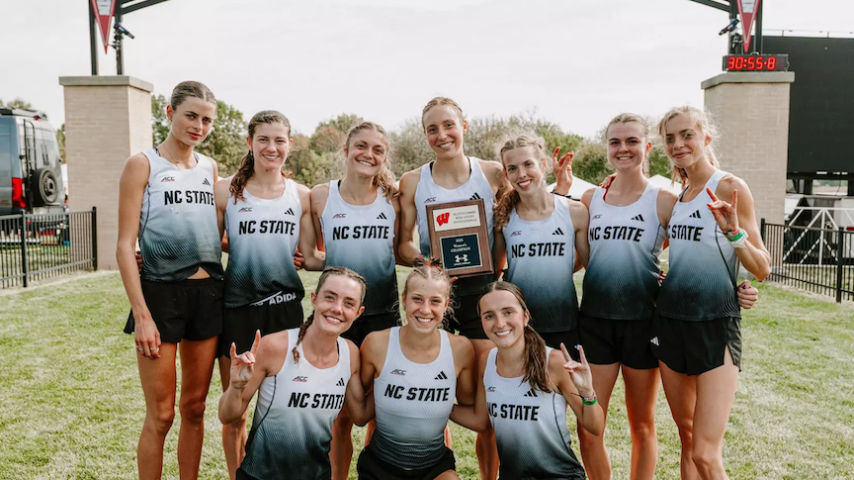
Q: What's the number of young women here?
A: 10